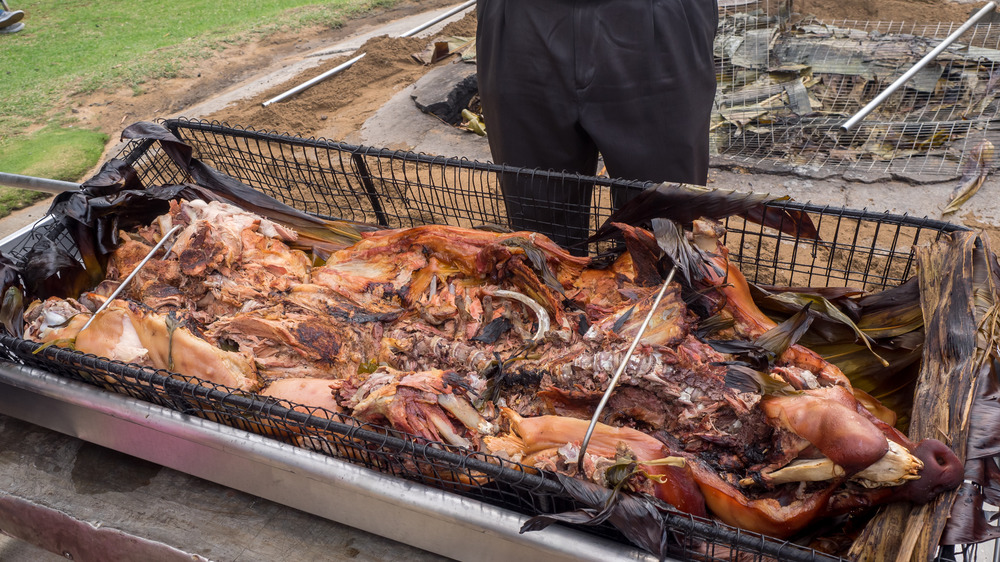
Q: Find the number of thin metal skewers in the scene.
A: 2